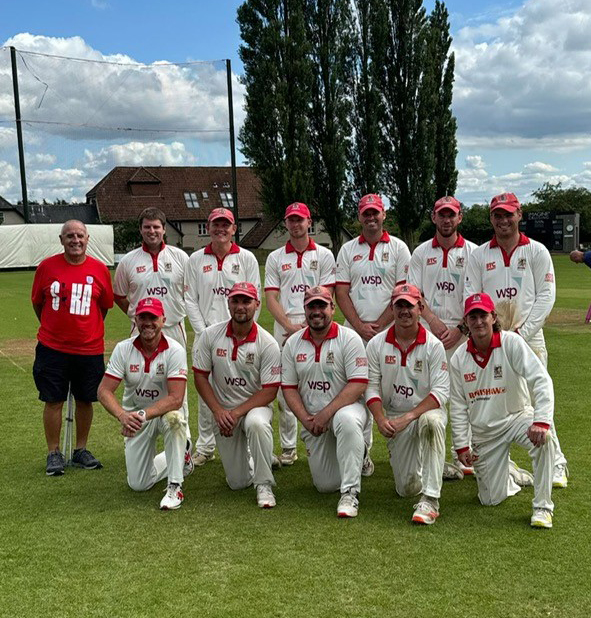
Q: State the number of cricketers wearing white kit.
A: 11